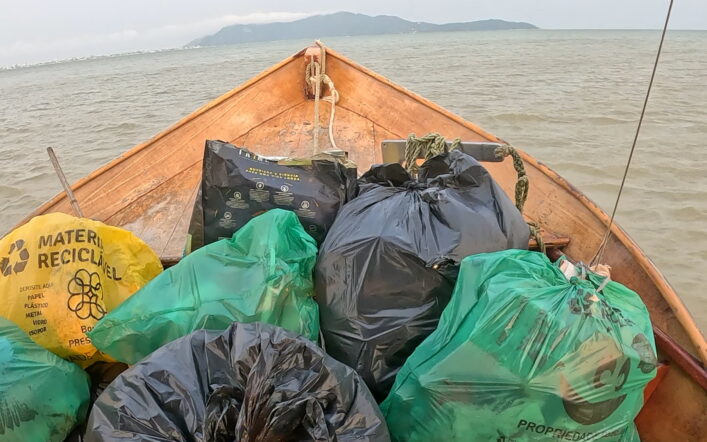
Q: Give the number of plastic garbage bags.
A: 7